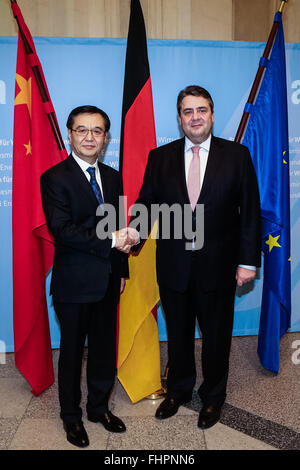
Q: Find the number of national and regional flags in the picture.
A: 3